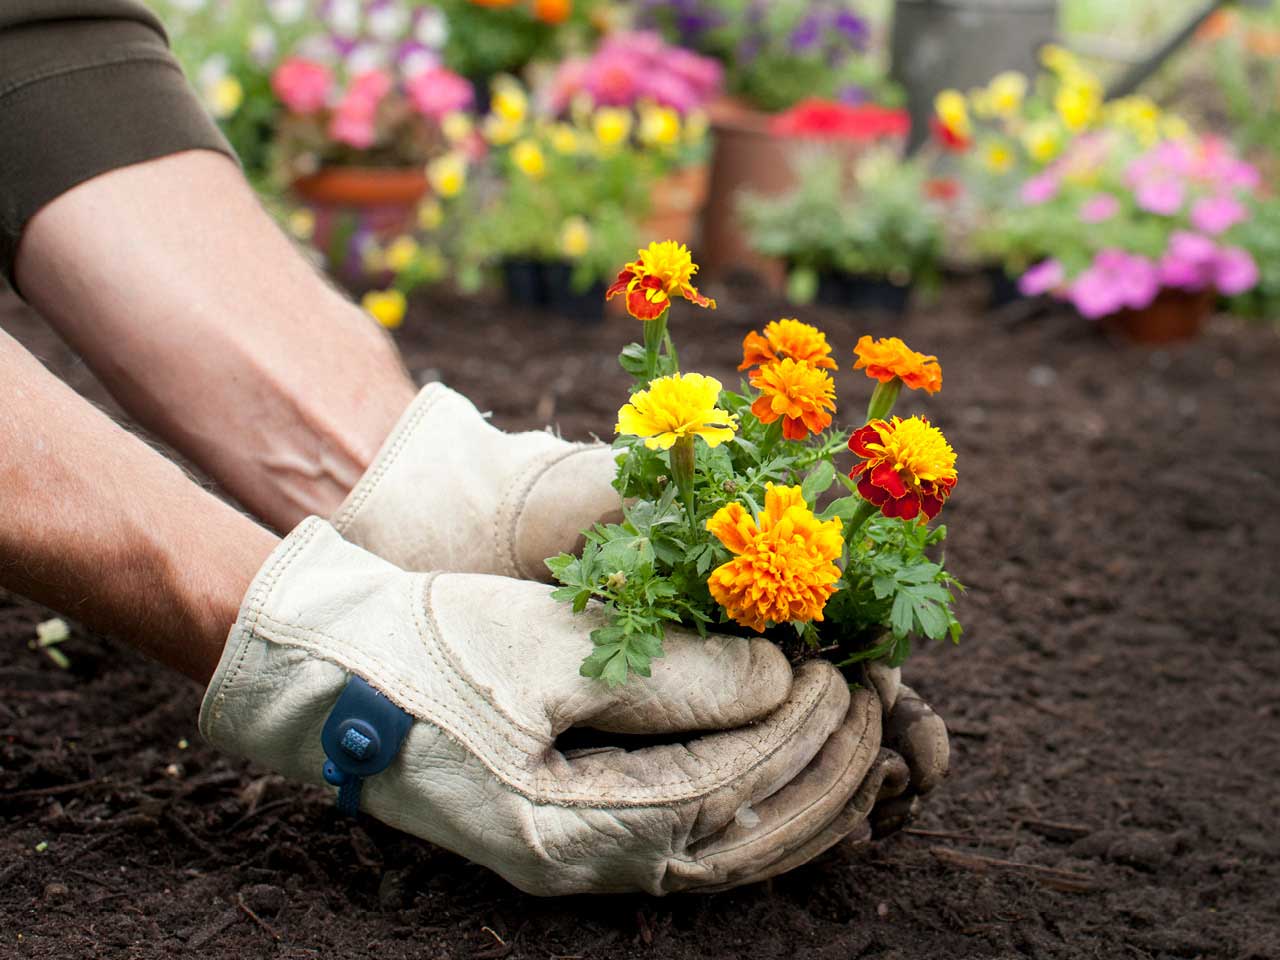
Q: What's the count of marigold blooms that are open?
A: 7